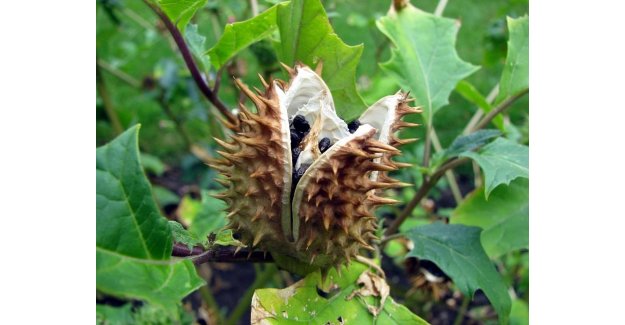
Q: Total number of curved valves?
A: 4